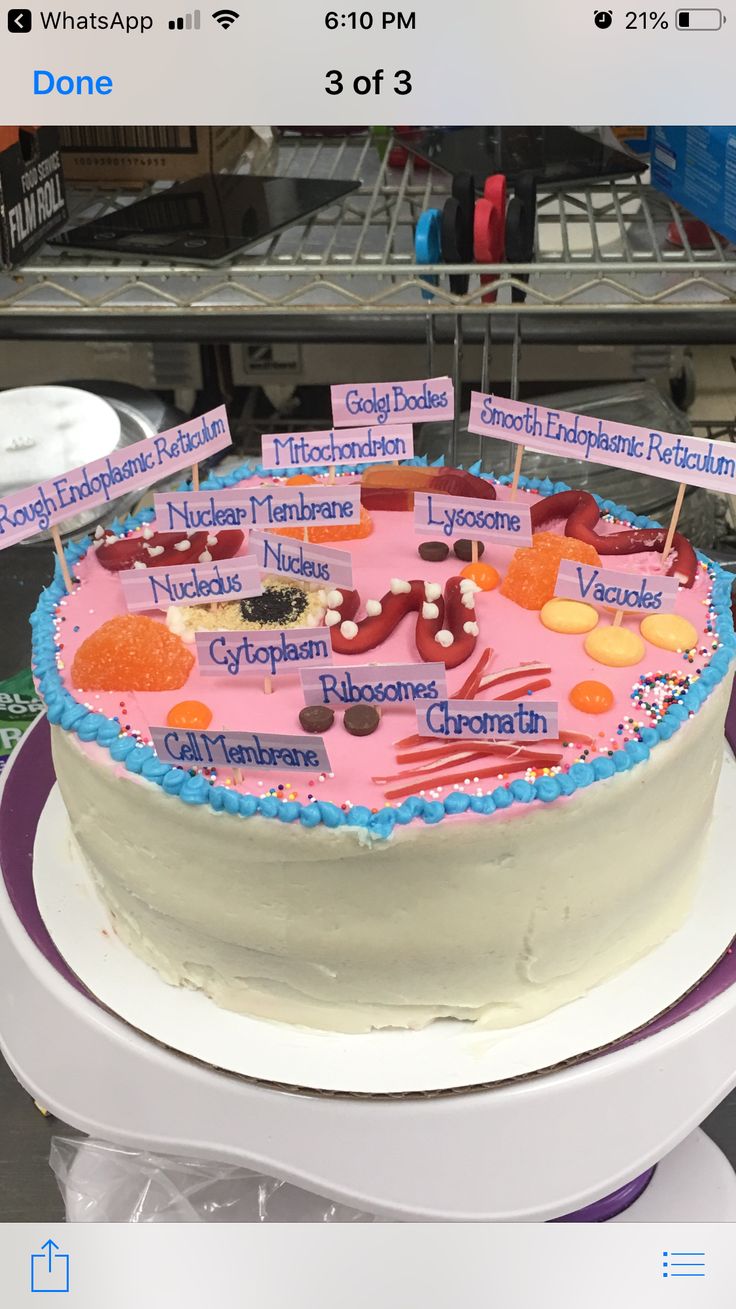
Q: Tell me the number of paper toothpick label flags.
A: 13